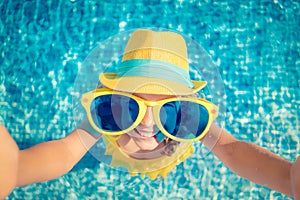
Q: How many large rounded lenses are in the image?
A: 2